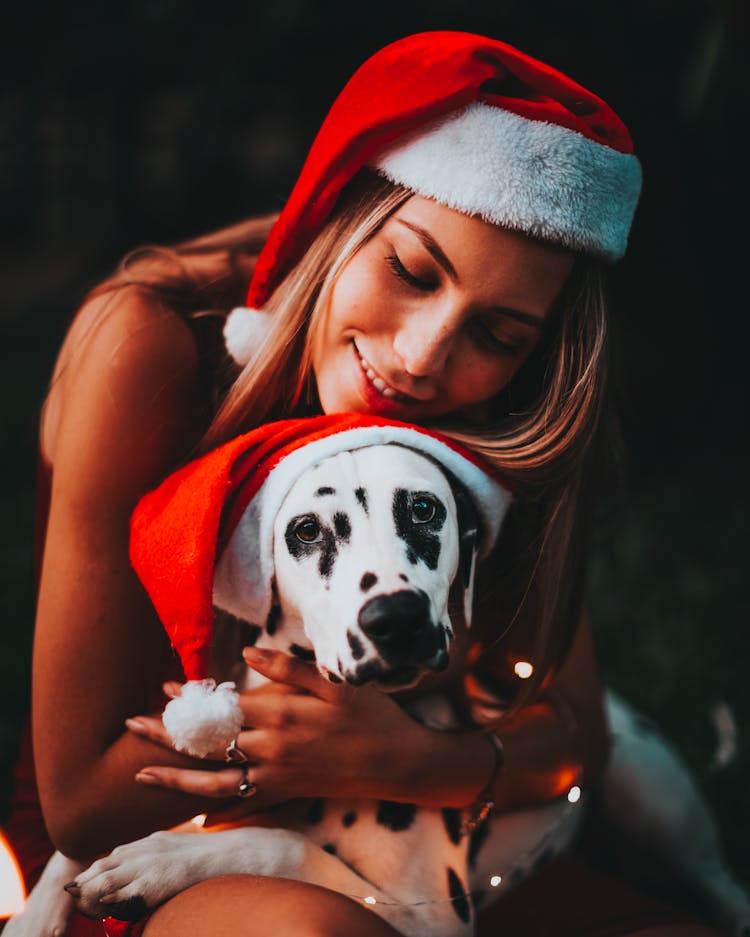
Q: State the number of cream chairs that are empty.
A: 0